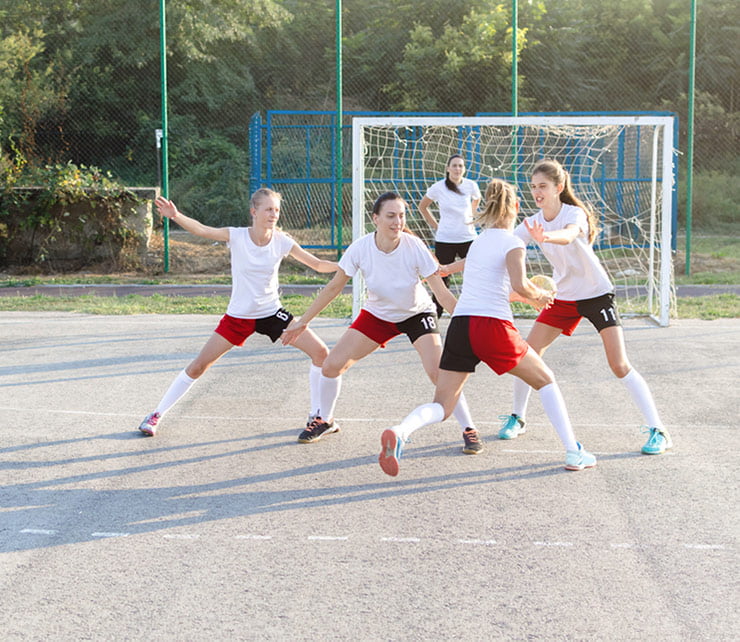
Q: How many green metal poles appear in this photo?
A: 4